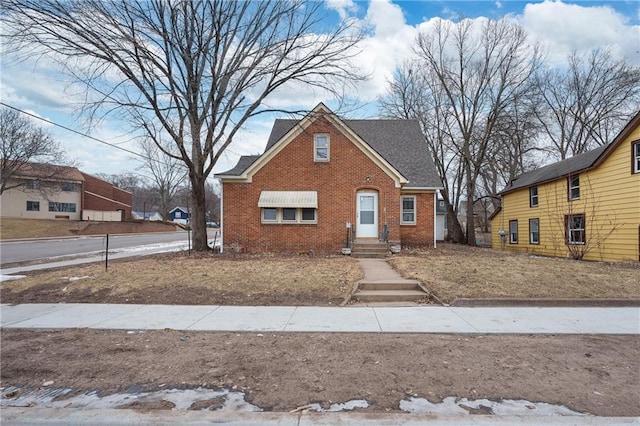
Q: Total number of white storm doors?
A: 1